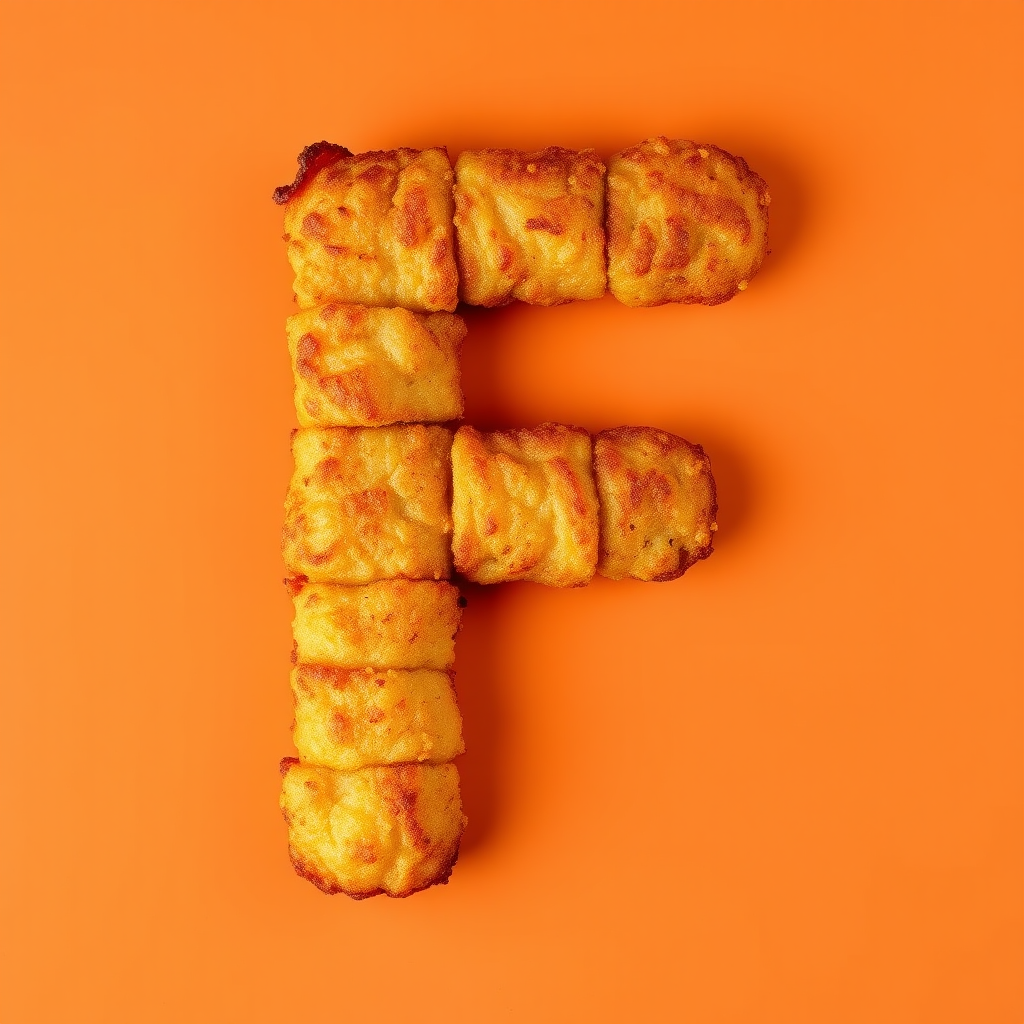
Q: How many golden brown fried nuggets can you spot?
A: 10